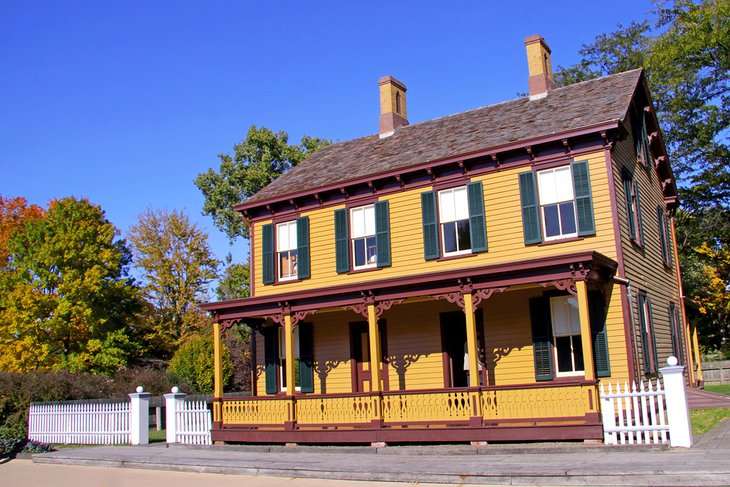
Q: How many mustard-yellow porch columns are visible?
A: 5